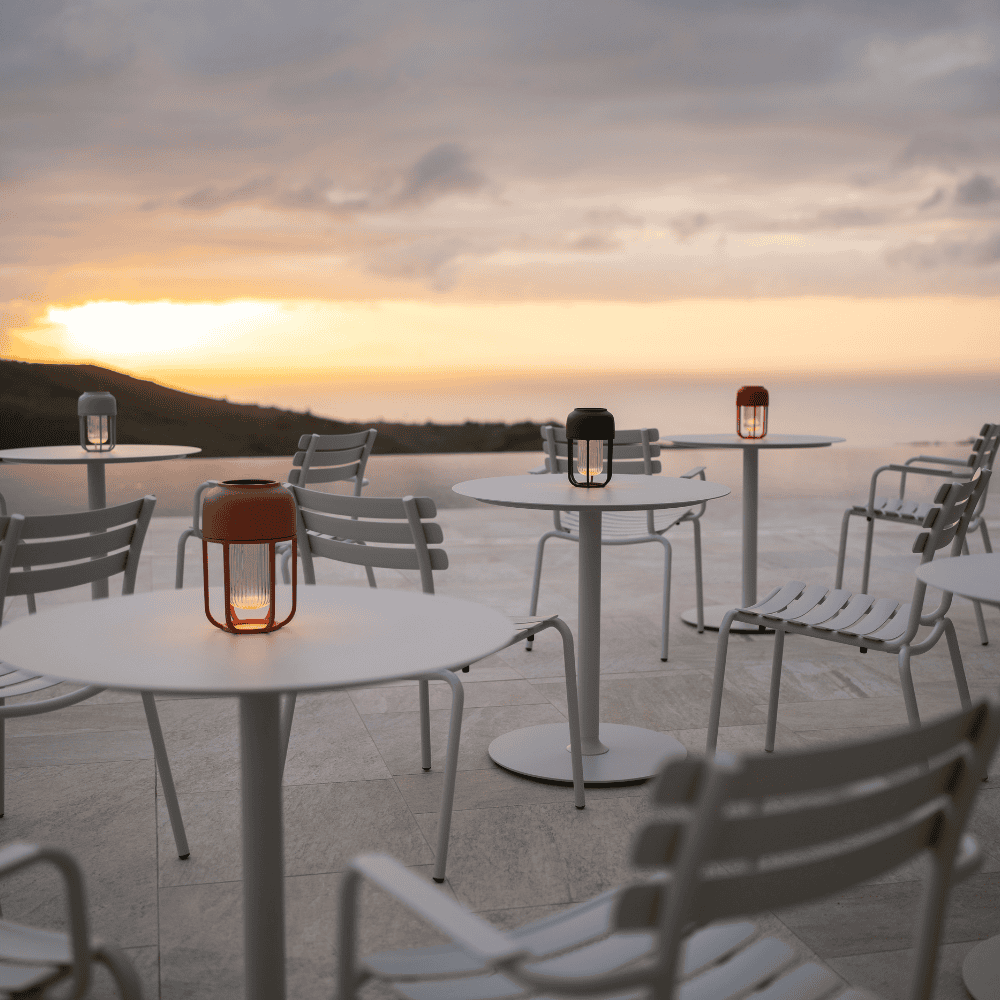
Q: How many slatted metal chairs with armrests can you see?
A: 5